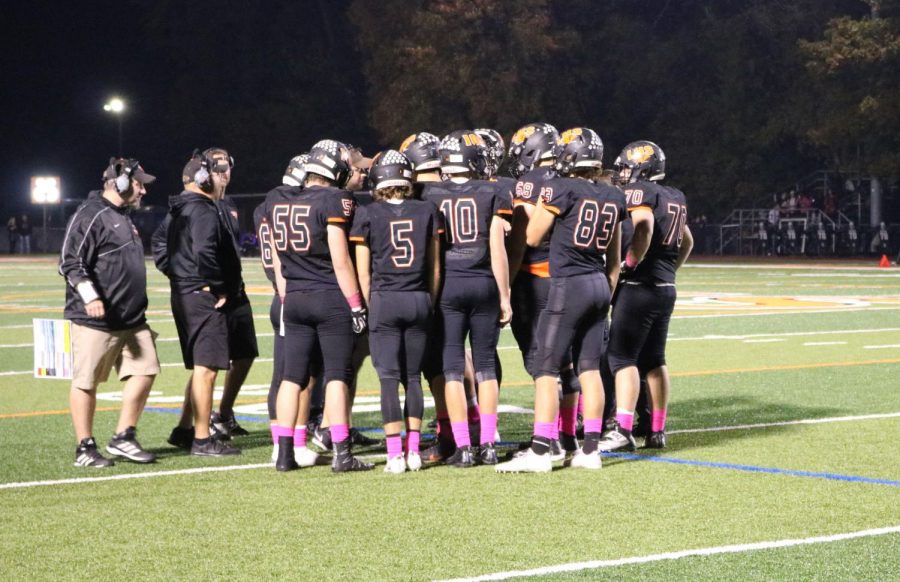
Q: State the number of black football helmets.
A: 9